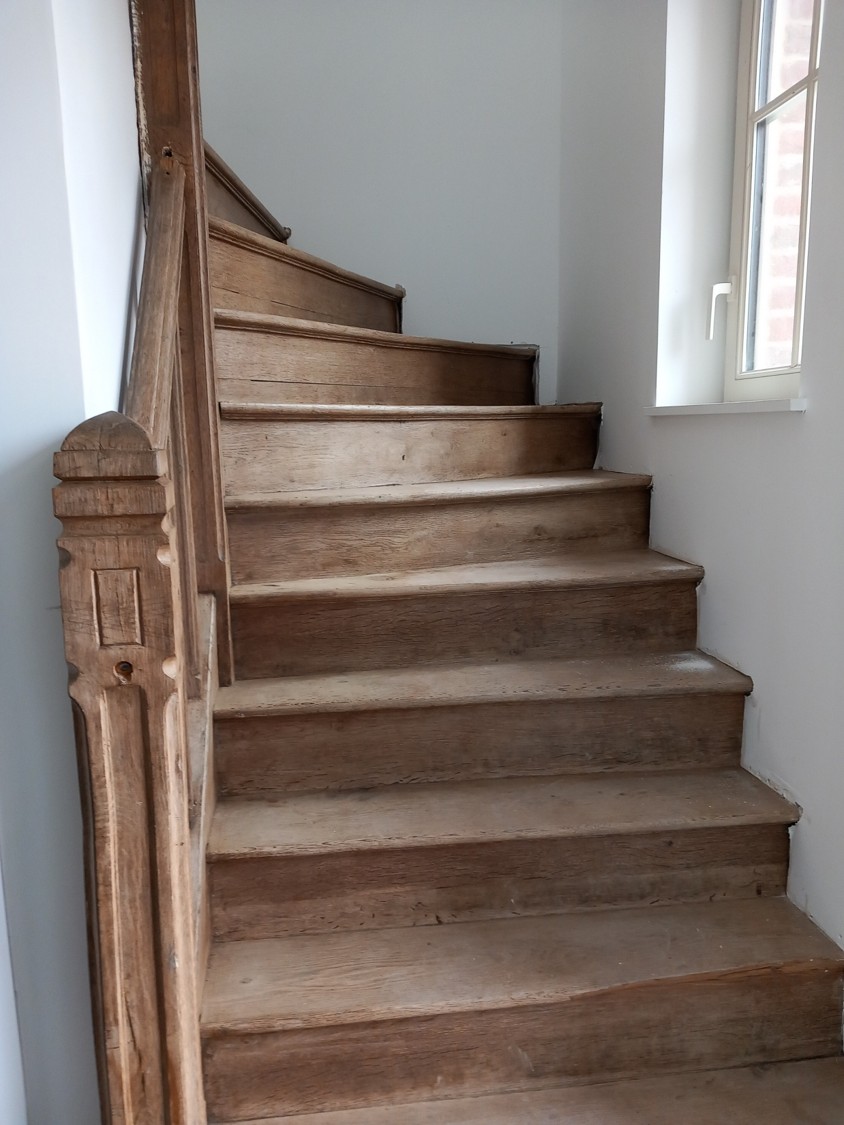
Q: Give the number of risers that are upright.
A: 9